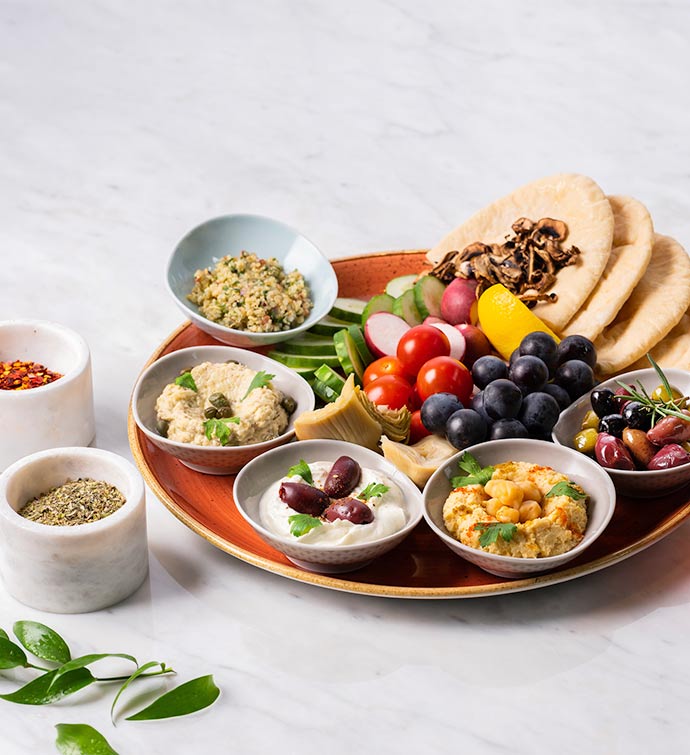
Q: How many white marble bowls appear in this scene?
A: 2